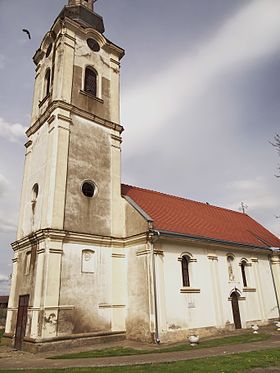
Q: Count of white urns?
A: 3